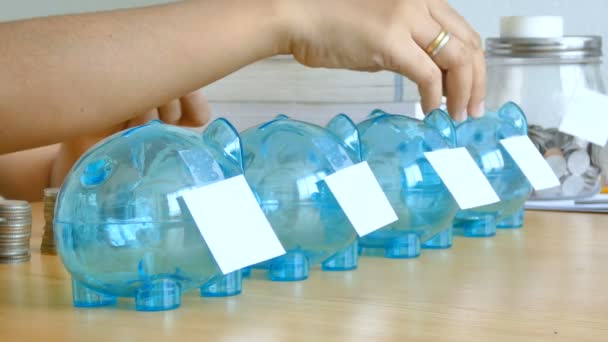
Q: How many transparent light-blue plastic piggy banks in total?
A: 4